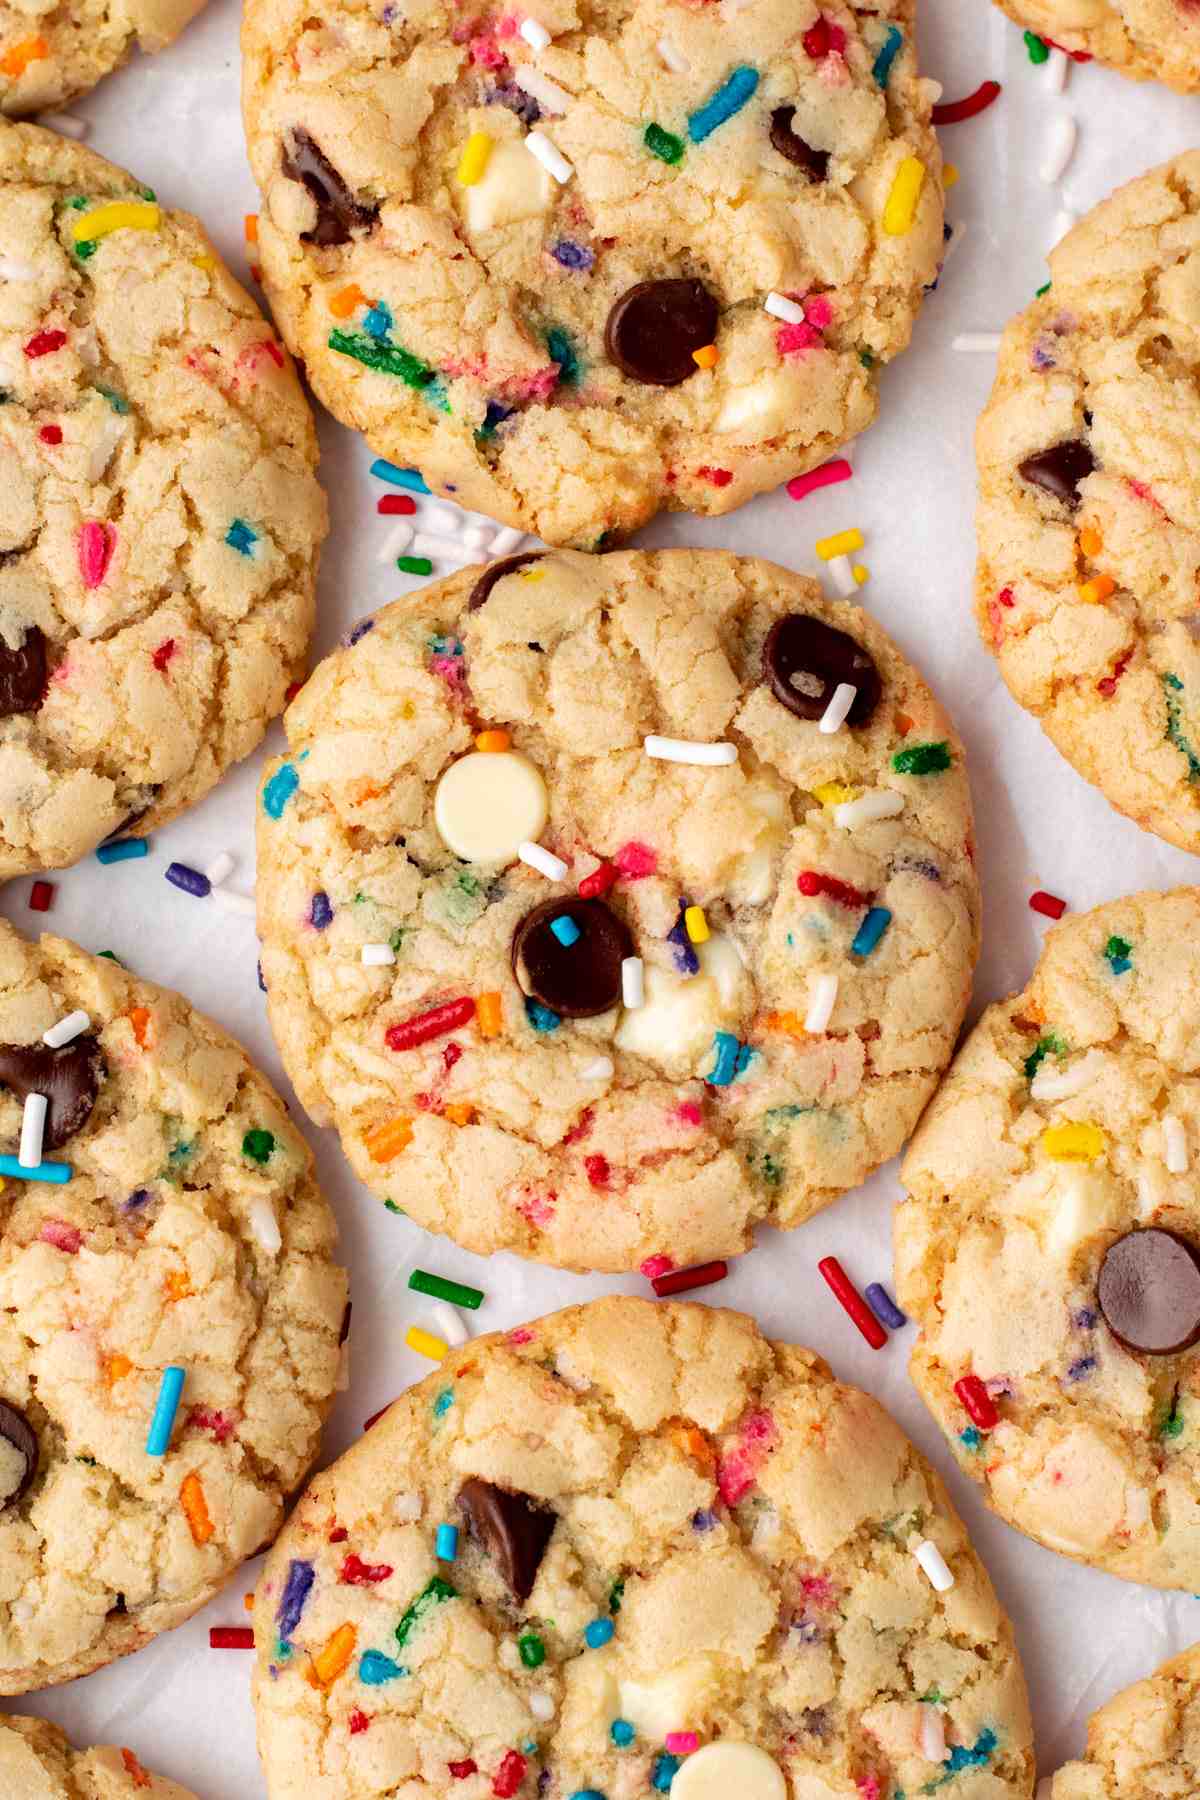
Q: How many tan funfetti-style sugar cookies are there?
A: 11